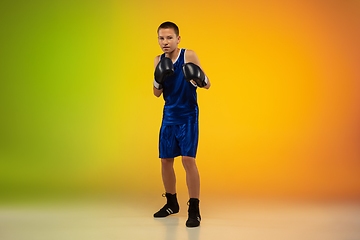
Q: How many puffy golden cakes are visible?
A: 0